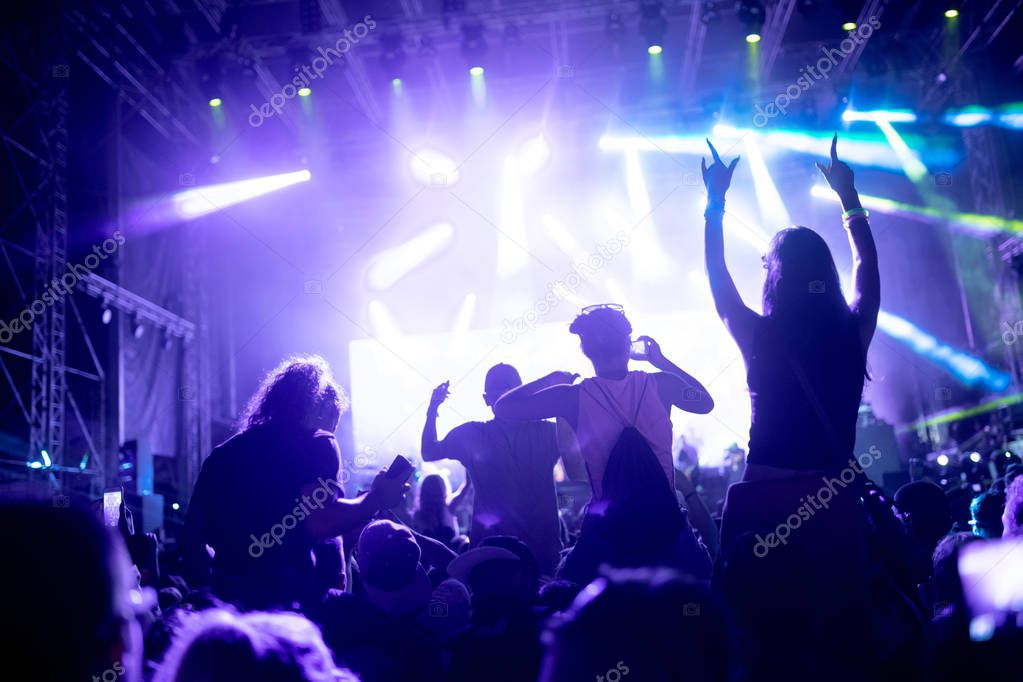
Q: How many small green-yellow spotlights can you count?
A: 8